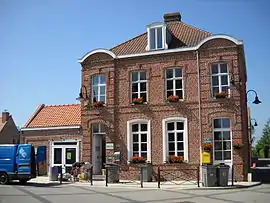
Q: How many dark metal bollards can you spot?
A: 7